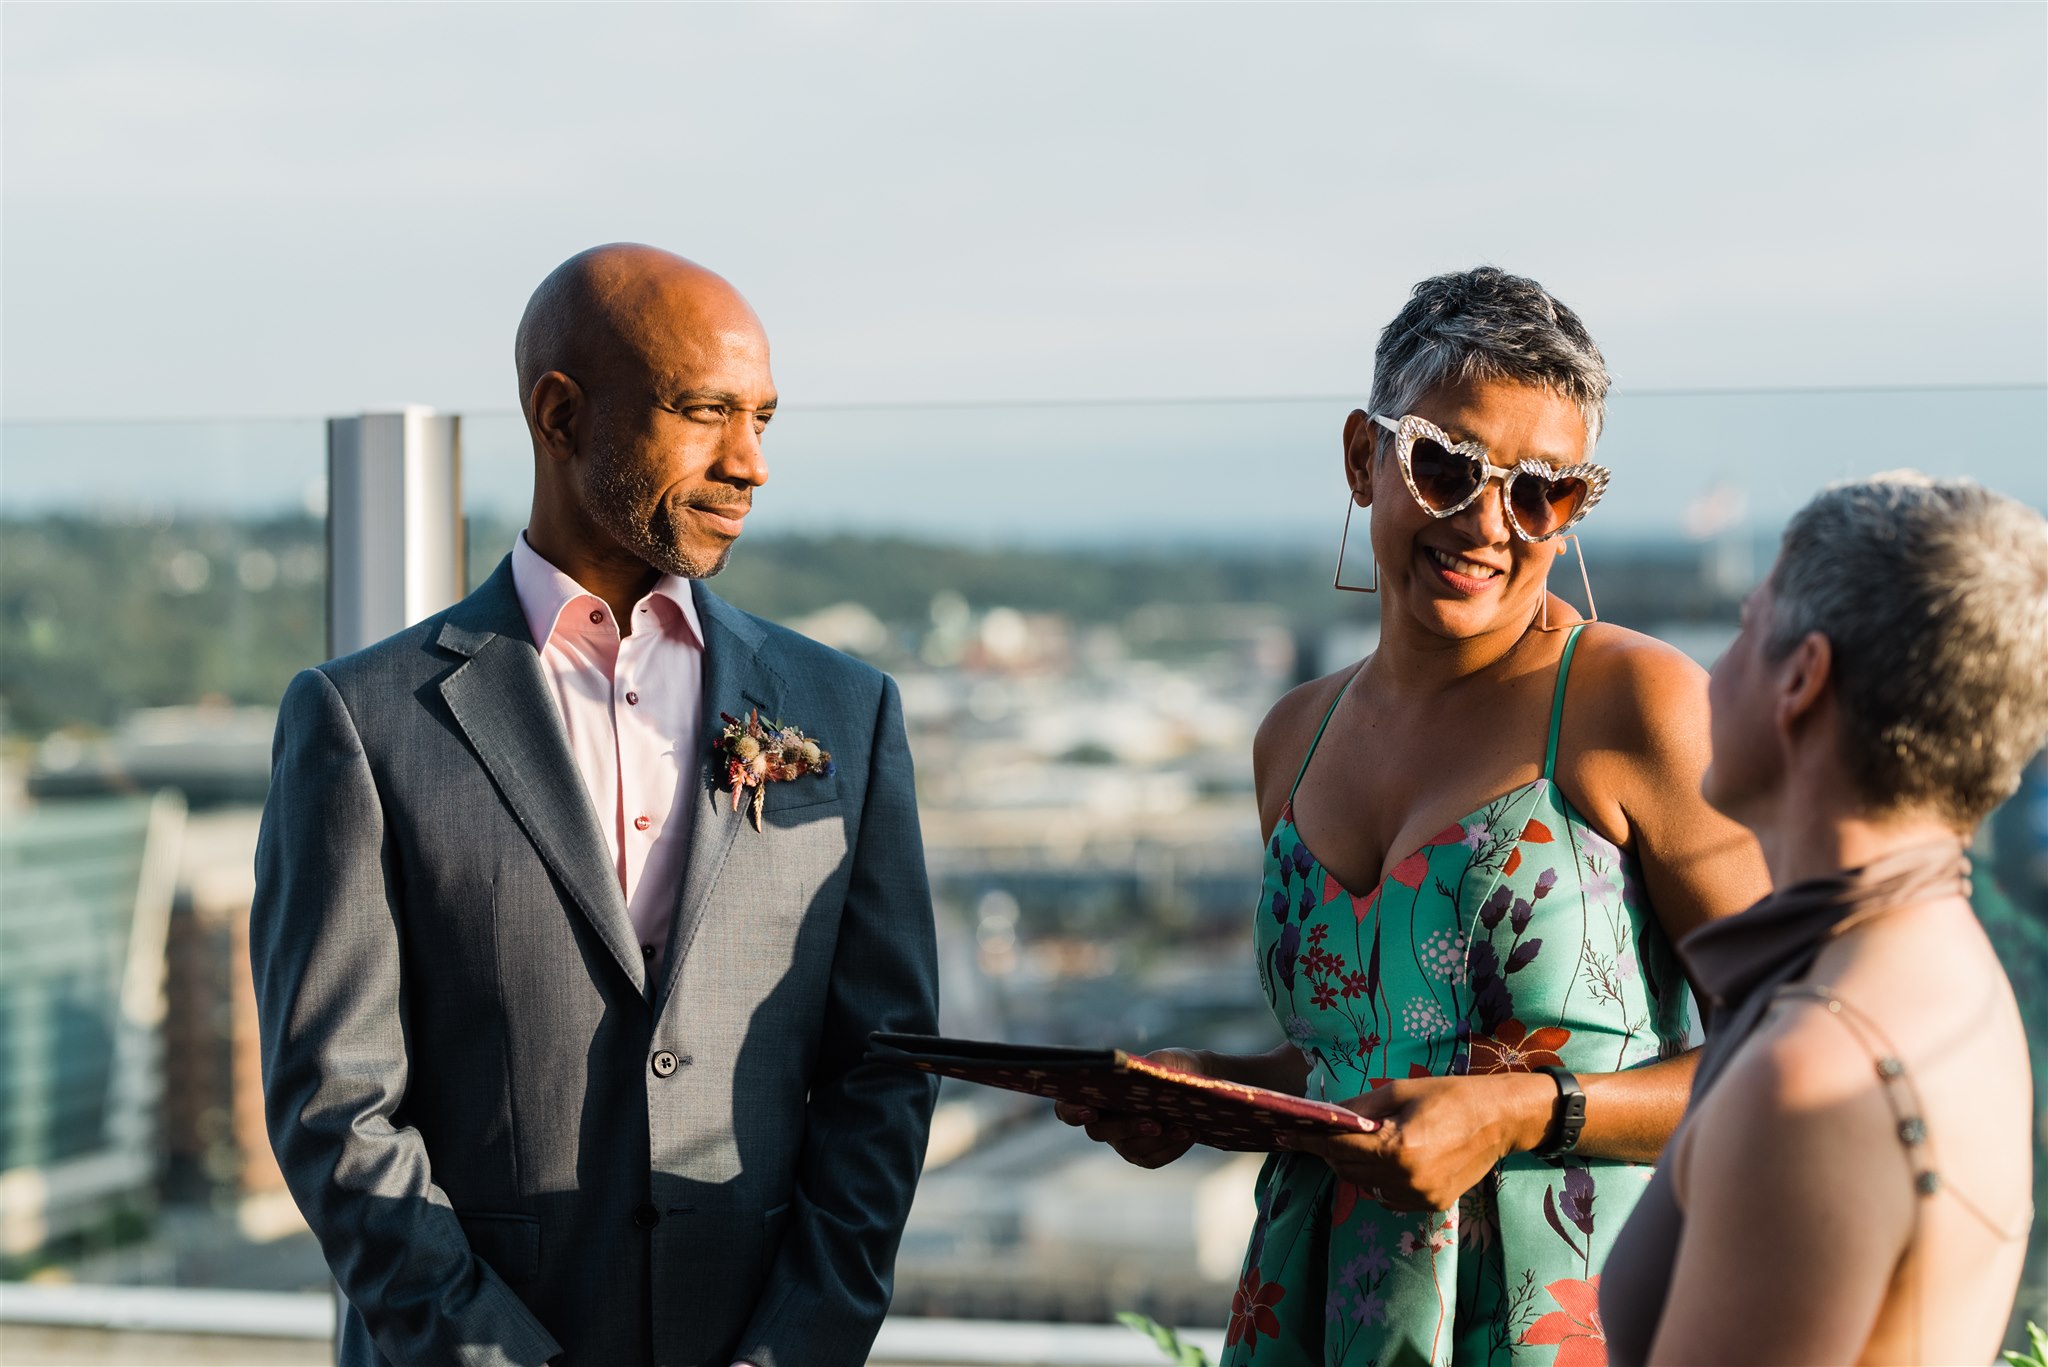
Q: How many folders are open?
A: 1